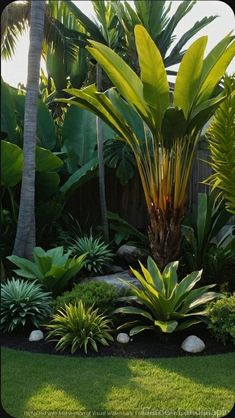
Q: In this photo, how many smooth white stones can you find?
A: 3